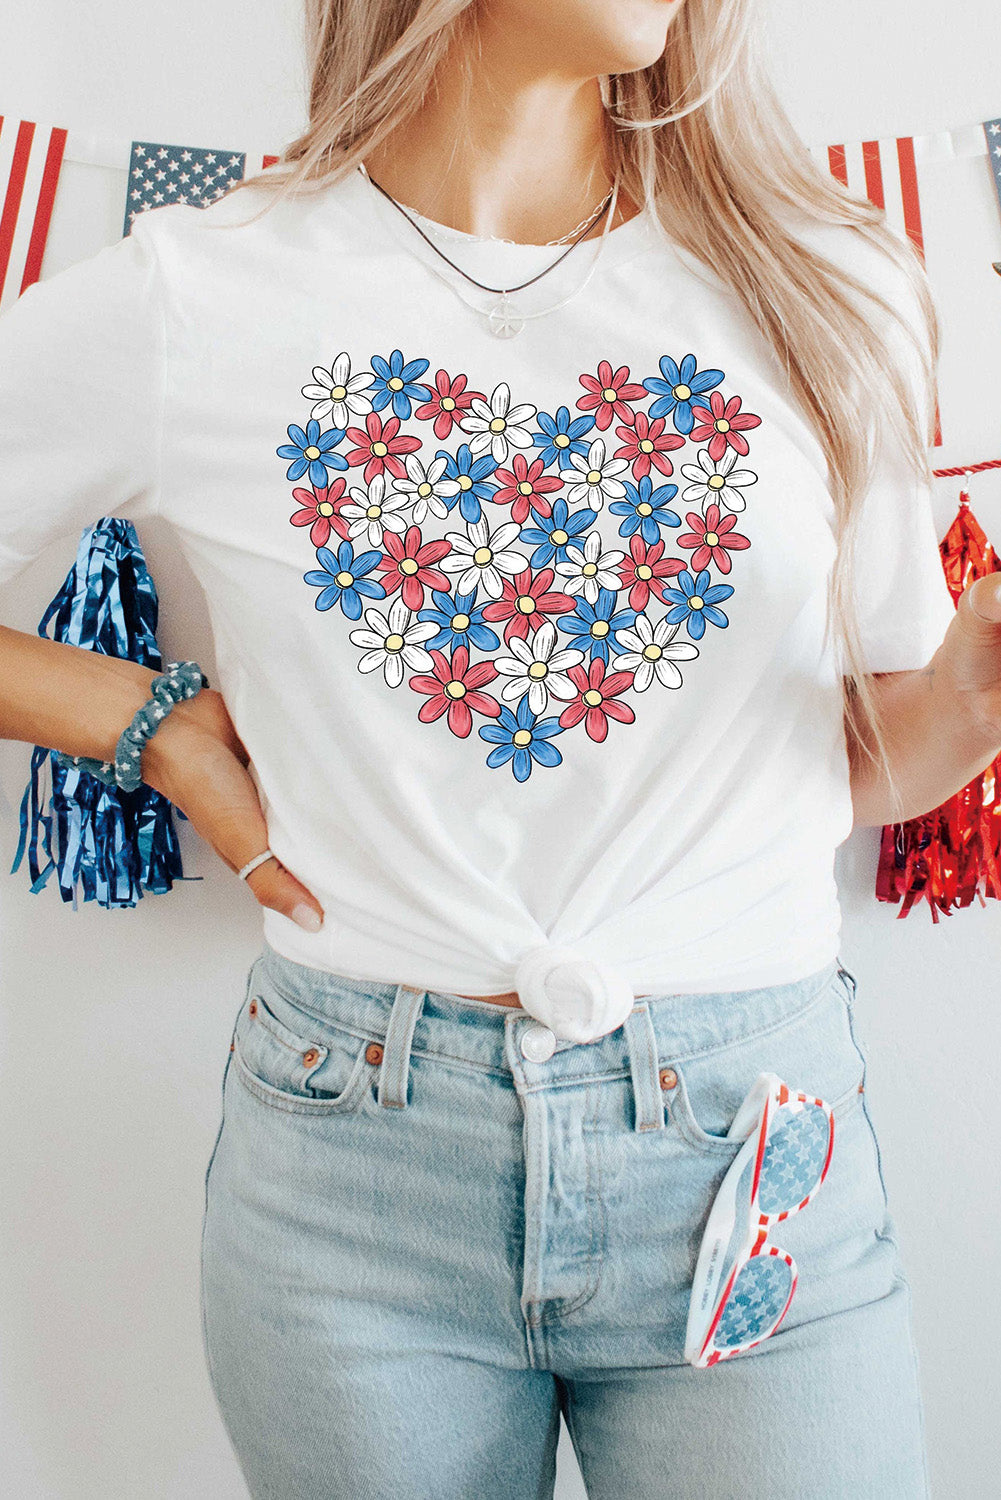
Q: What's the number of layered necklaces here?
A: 3